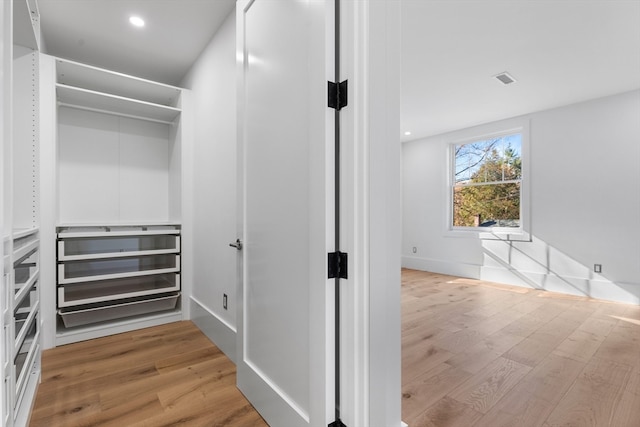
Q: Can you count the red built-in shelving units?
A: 0